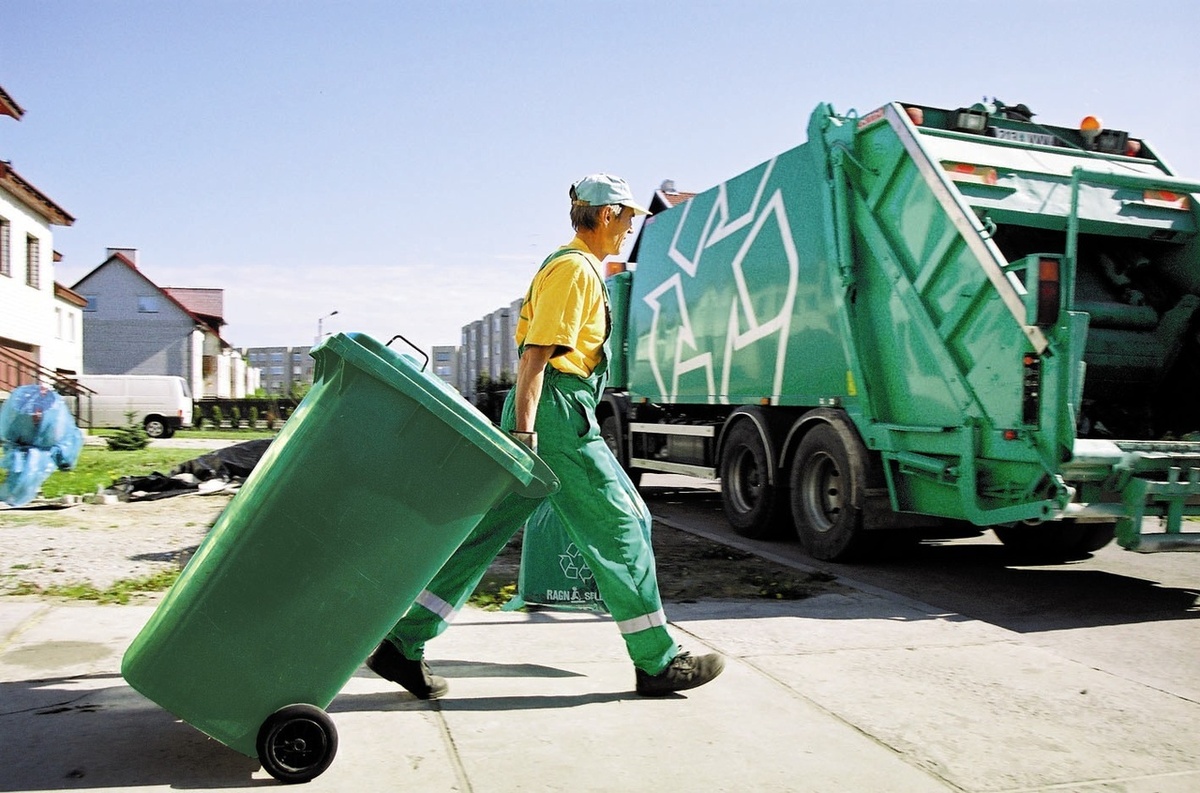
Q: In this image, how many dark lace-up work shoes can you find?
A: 2